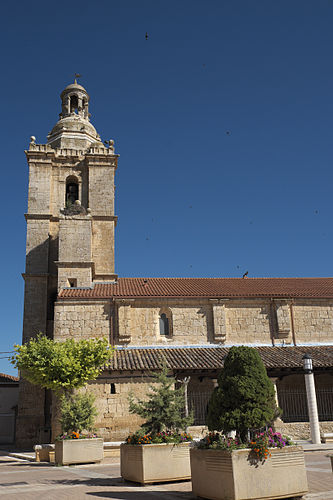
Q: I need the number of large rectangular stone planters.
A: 3